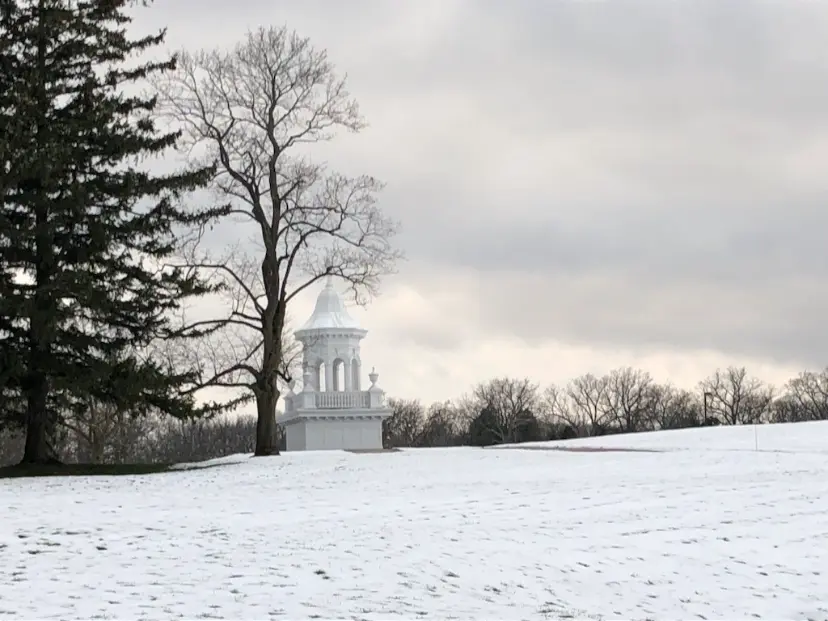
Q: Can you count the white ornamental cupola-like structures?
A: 1